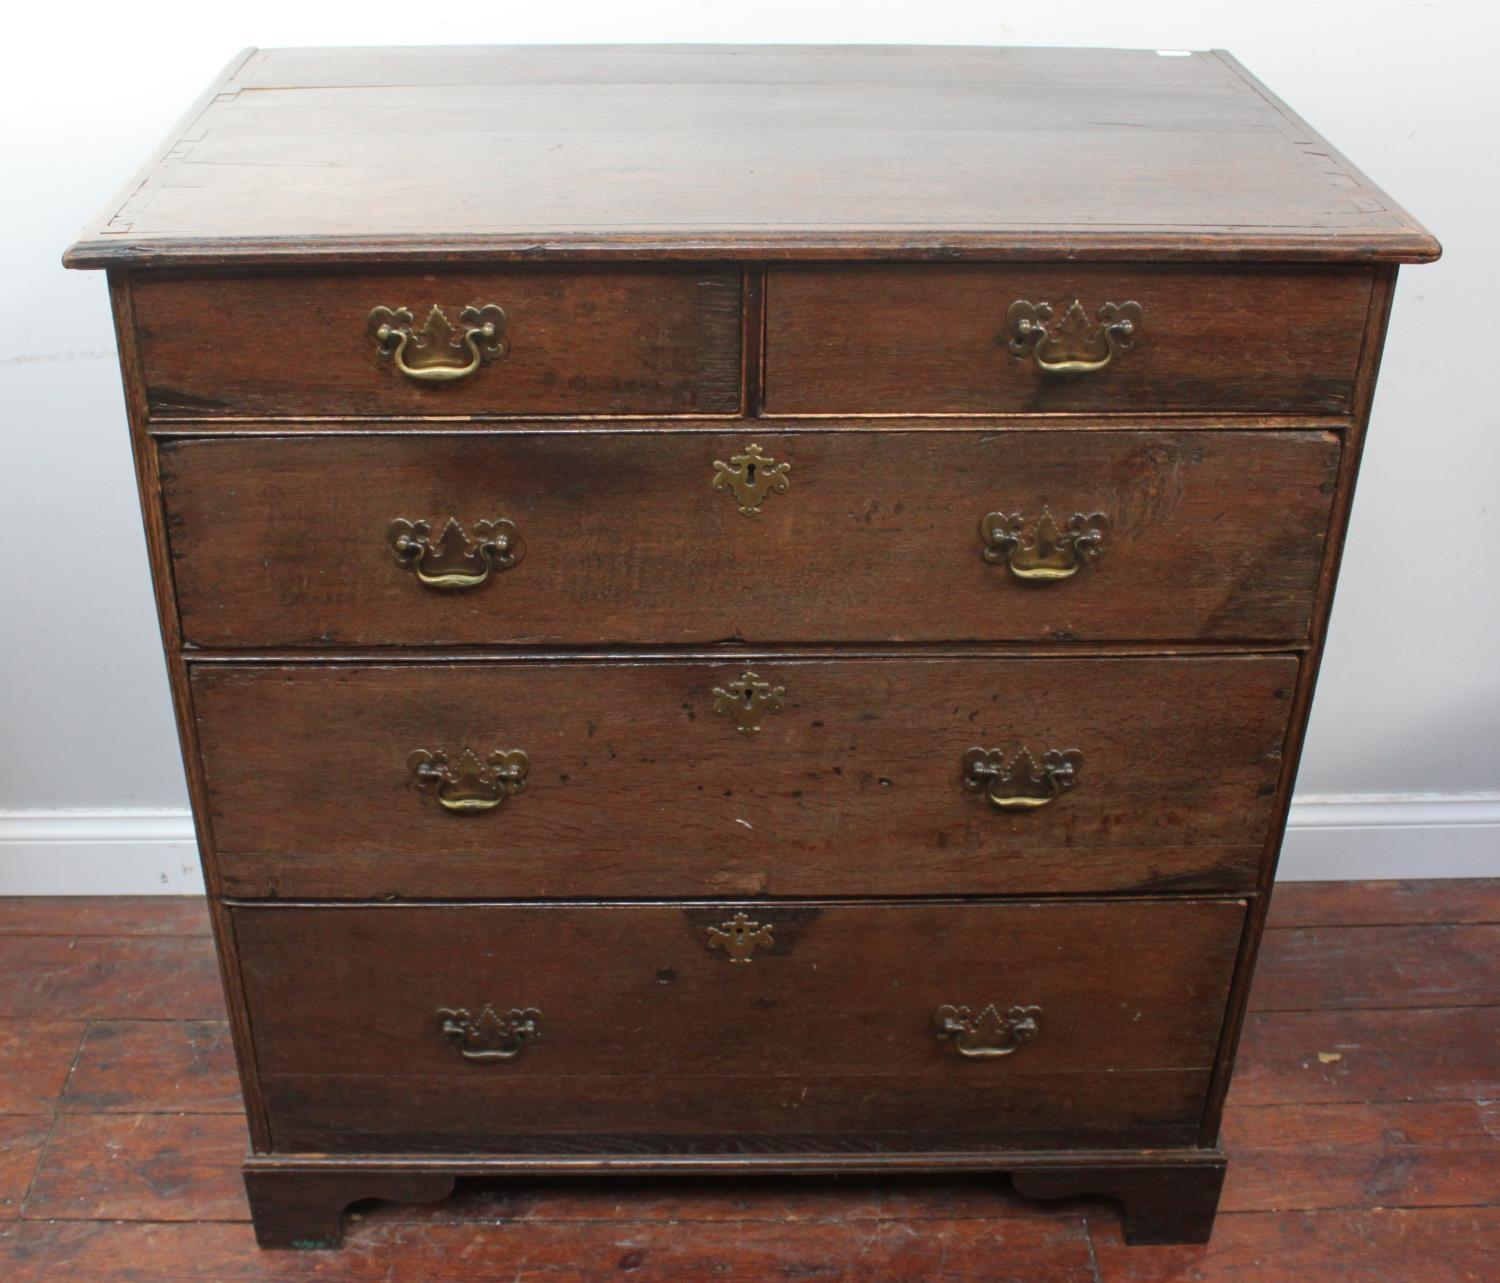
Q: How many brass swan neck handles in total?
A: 8